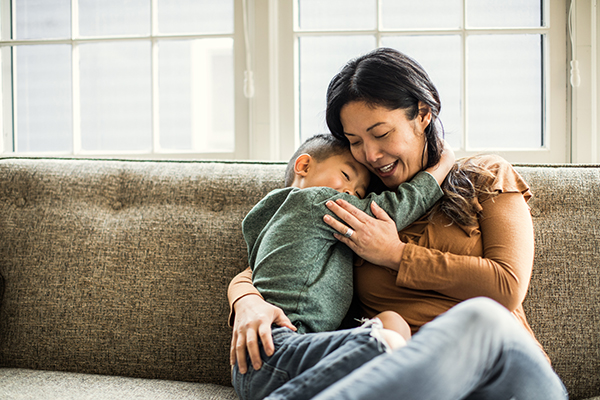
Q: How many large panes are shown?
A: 6